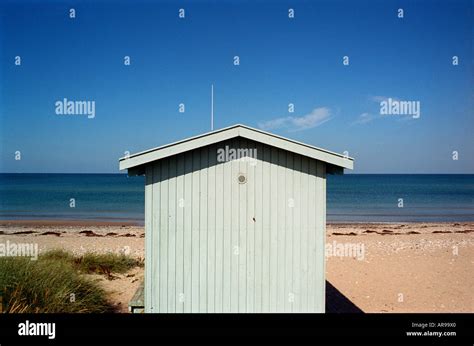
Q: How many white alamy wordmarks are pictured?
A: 6